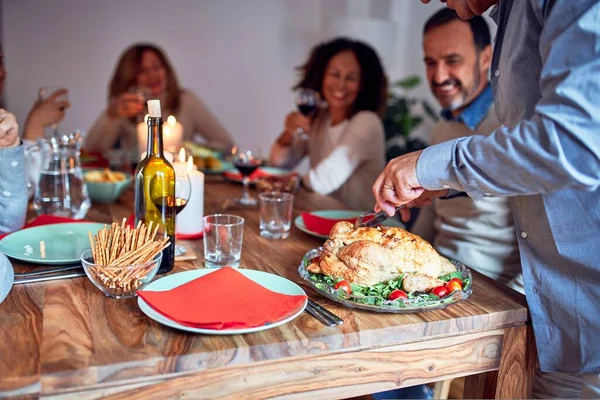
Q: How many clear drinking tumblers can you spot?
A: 2